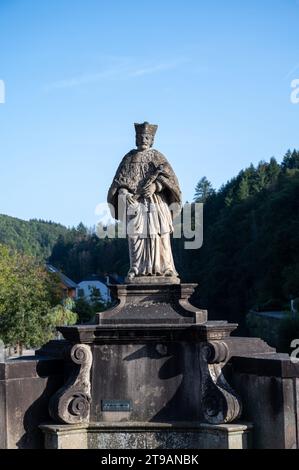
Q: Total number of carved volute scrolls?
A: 2